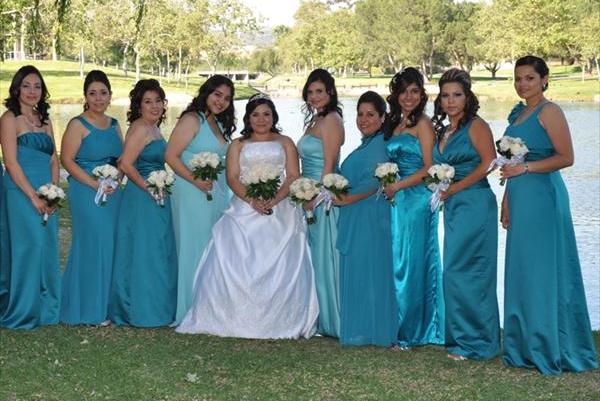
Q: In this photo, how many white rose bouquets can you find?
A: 10